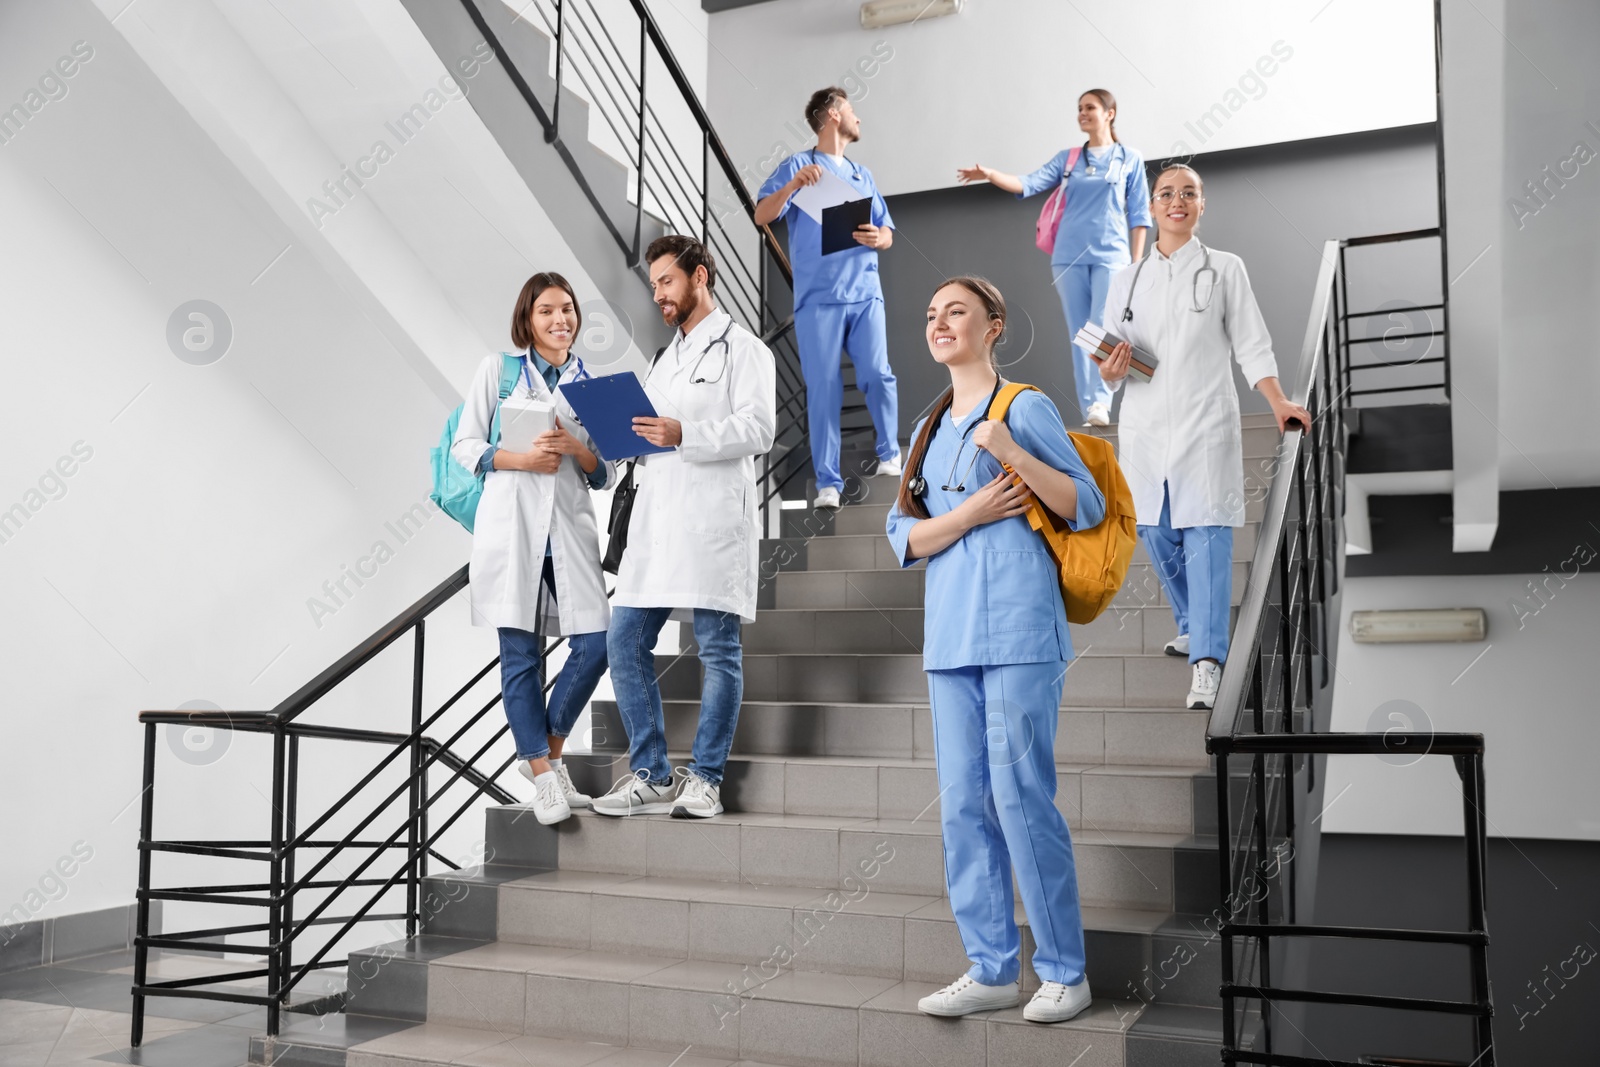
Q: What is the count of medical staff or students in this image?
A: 6